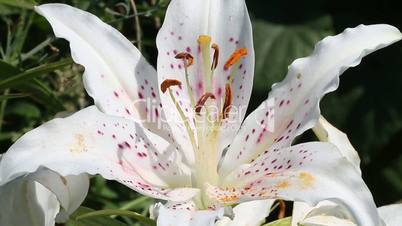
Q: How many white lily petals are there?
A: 6